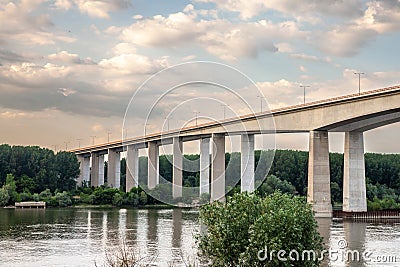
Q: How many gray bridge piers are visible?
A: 11